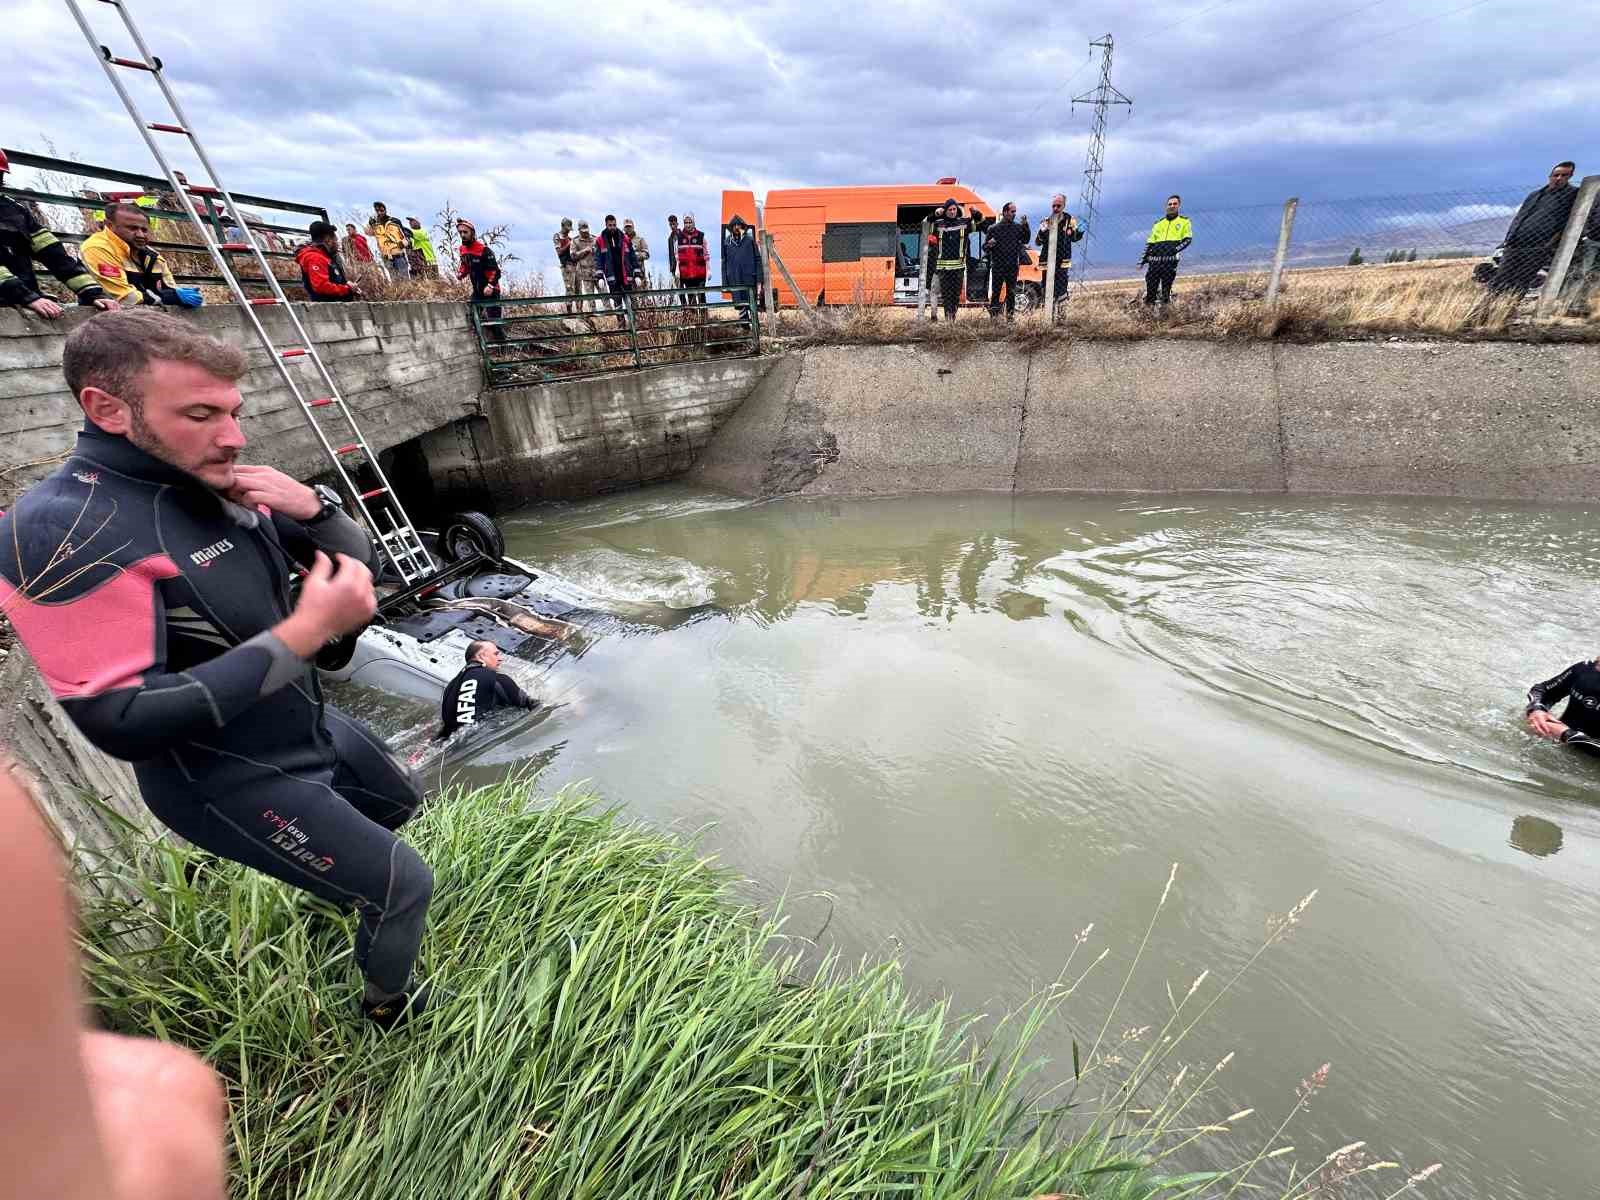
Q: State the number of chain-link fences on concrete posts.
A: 1